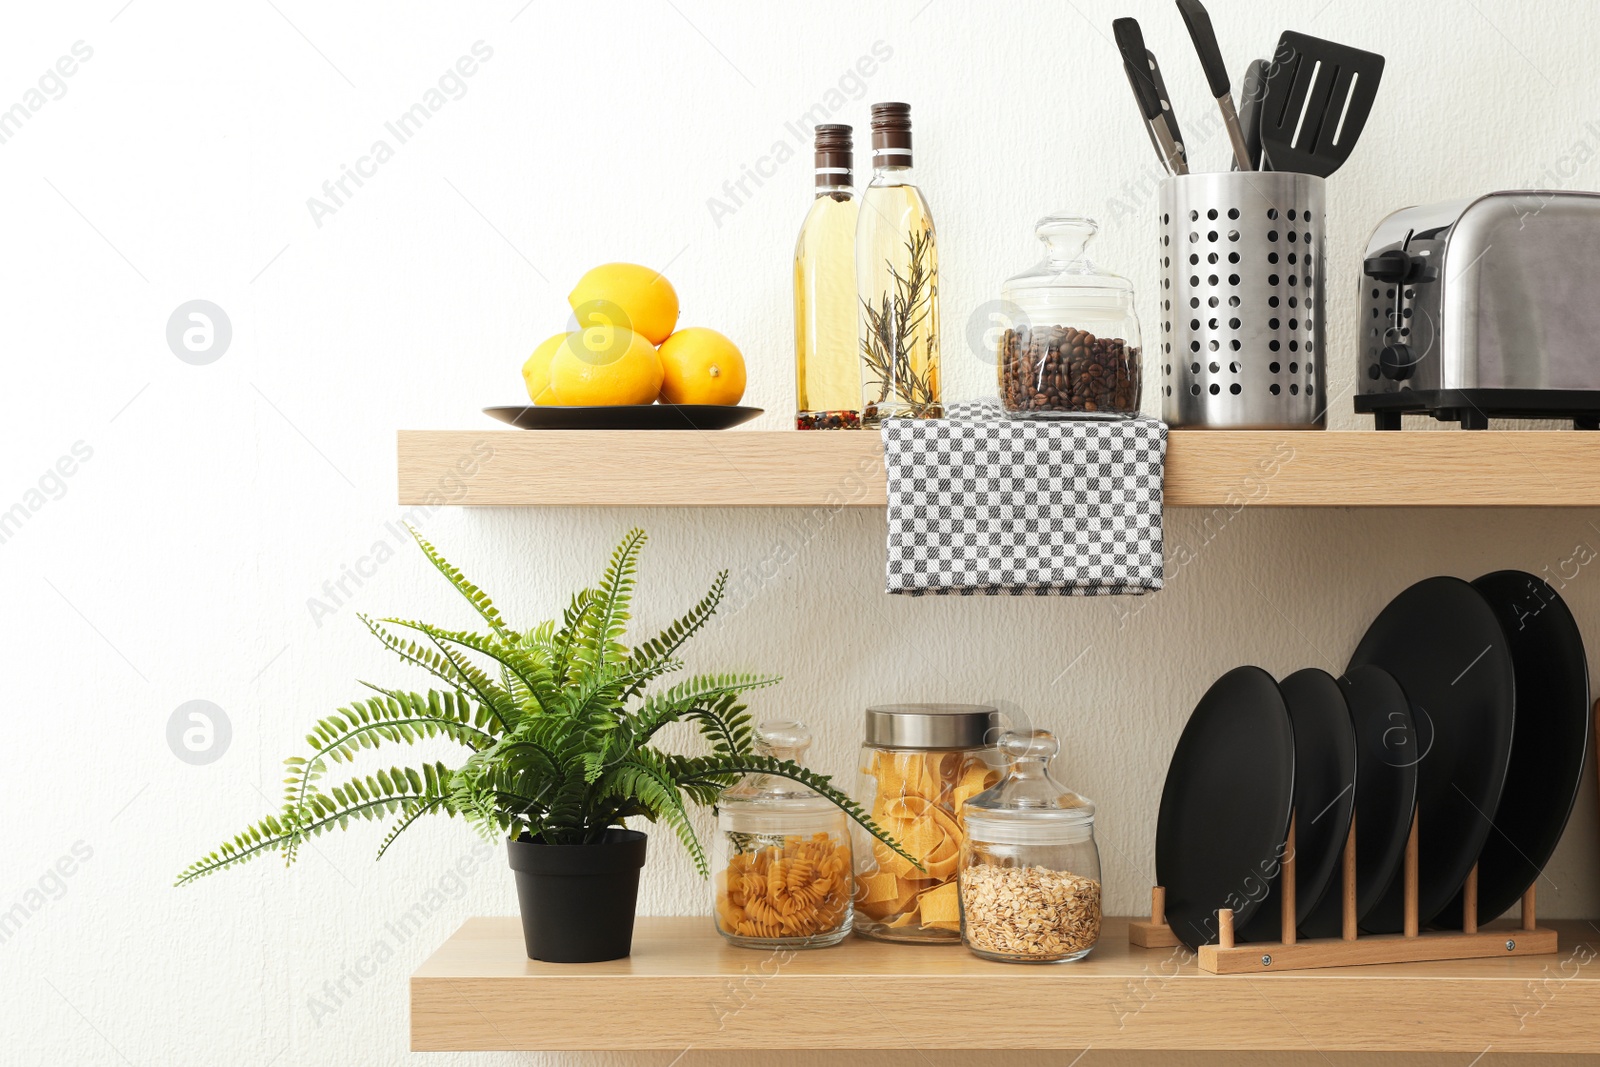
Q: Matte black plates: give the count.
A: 6